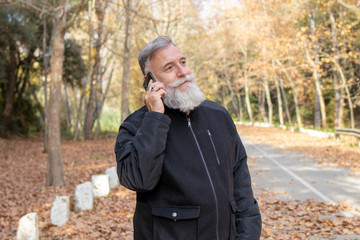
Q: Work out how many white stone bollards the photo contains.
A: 5